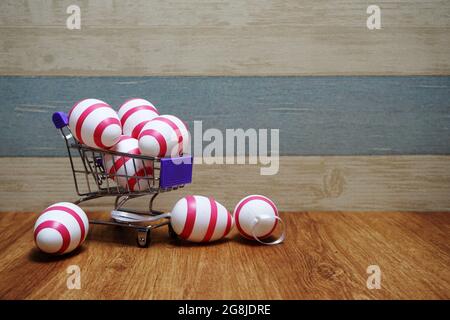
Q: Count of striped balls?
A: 7